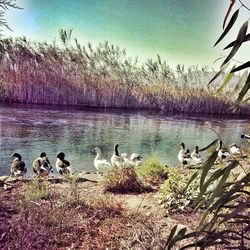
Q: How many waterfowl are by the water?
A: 11